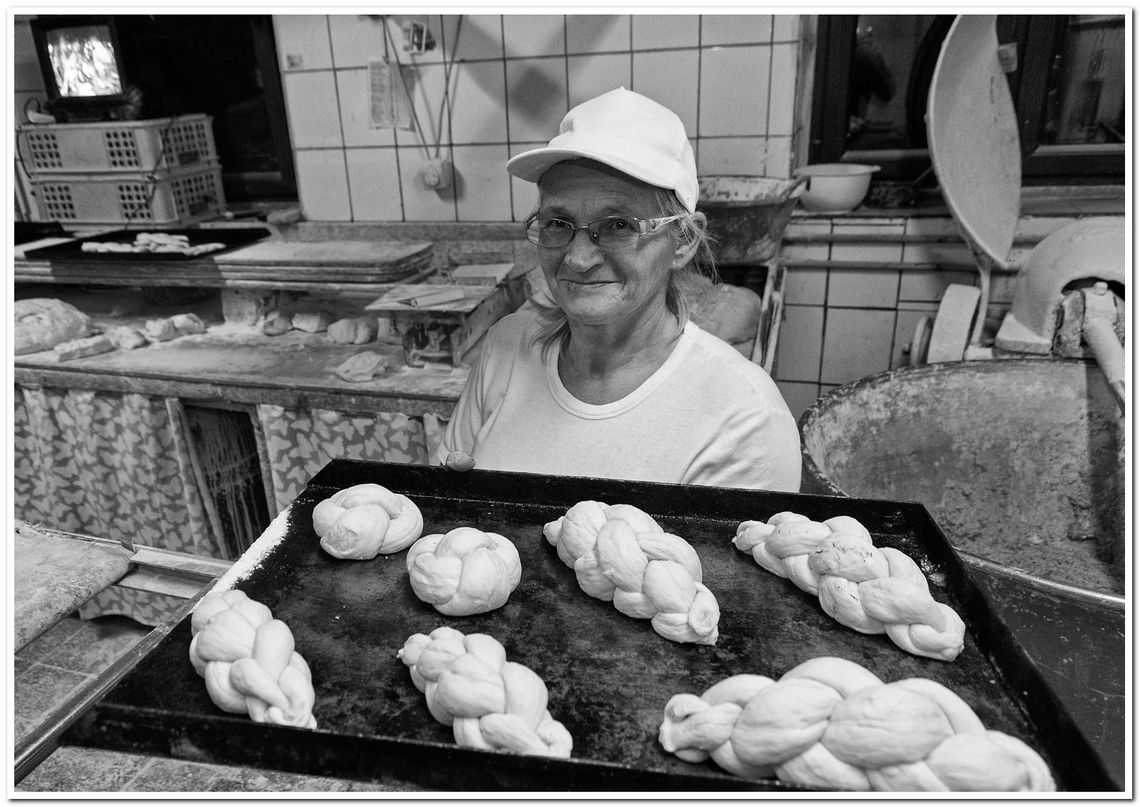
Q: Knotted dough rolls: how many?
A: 7